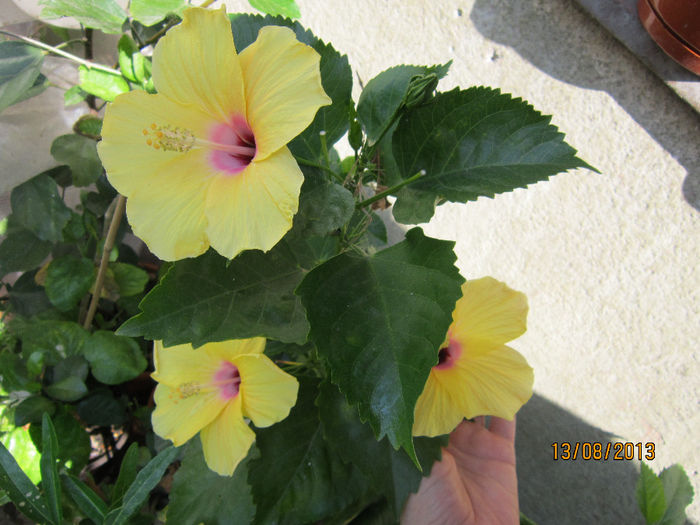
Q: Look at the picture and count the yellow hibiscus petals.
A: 13